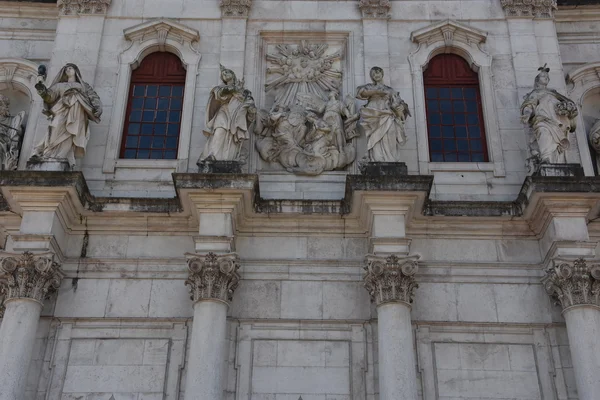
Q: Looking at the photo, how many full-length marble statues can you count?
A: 4